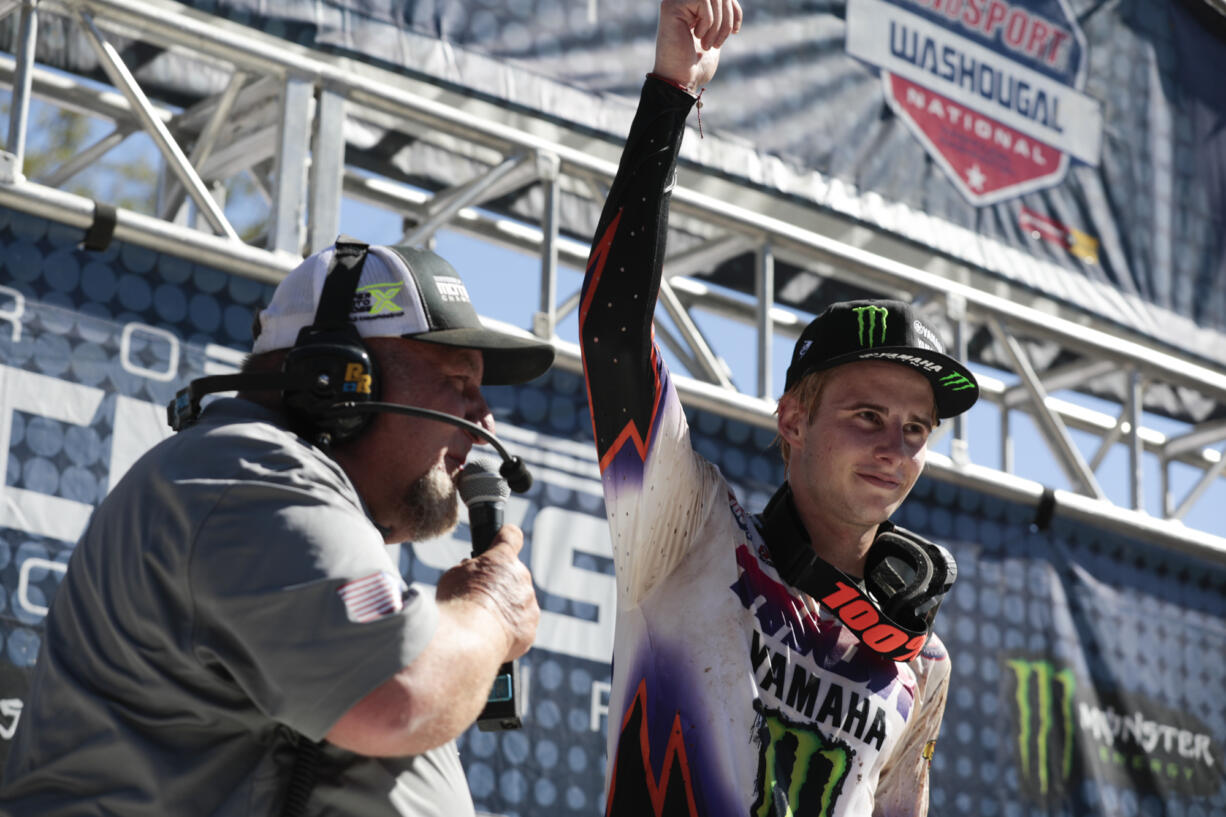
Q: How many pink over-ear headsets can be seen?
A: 0